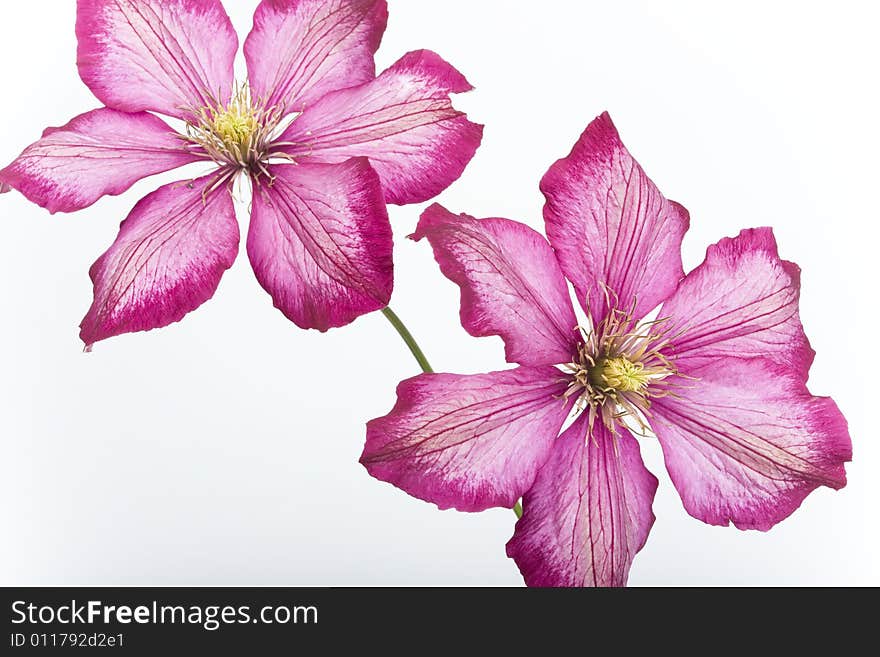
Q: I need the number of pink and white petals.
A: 12